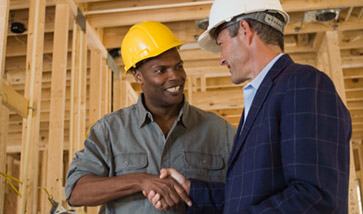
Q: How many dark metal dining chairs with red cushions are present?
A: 0